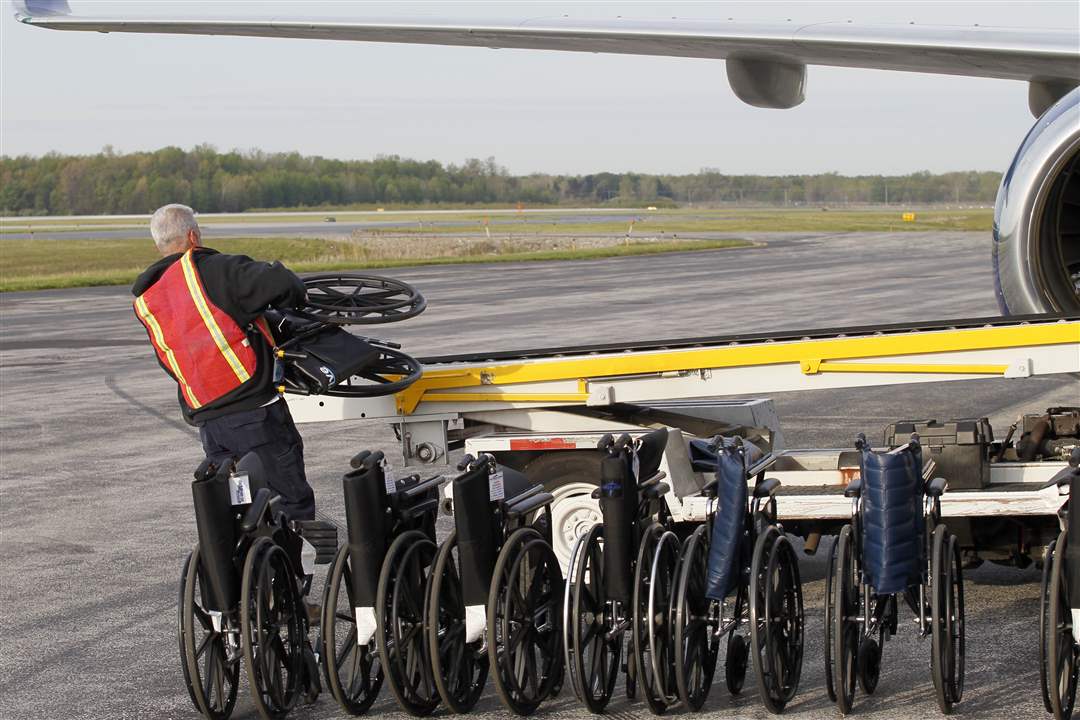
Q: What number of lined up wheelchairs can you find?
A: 7